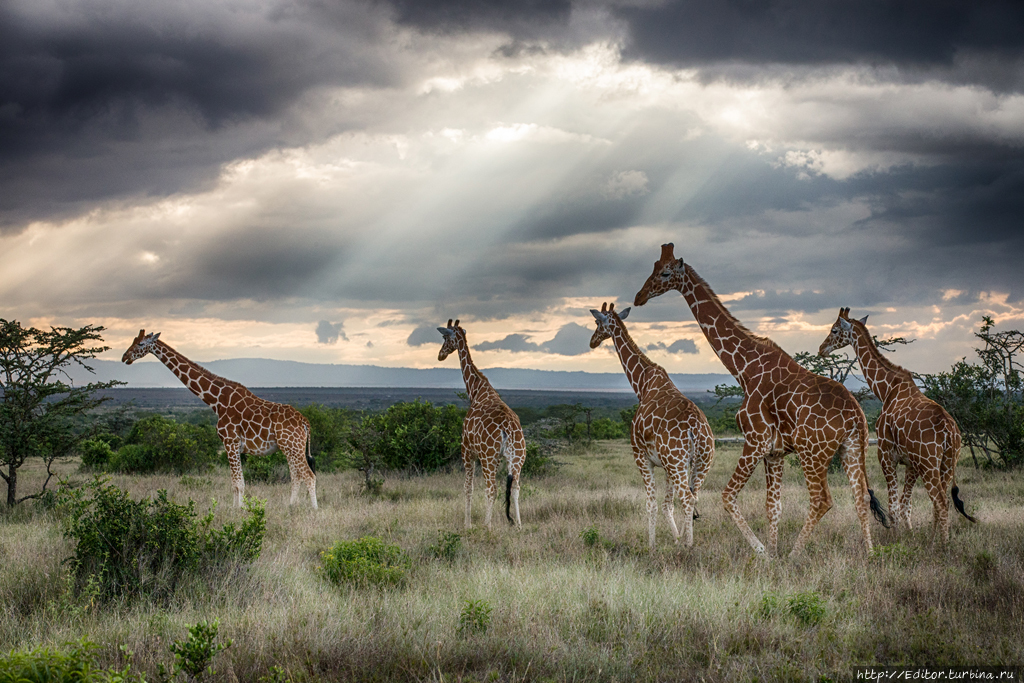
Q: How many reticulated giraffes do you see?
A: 5